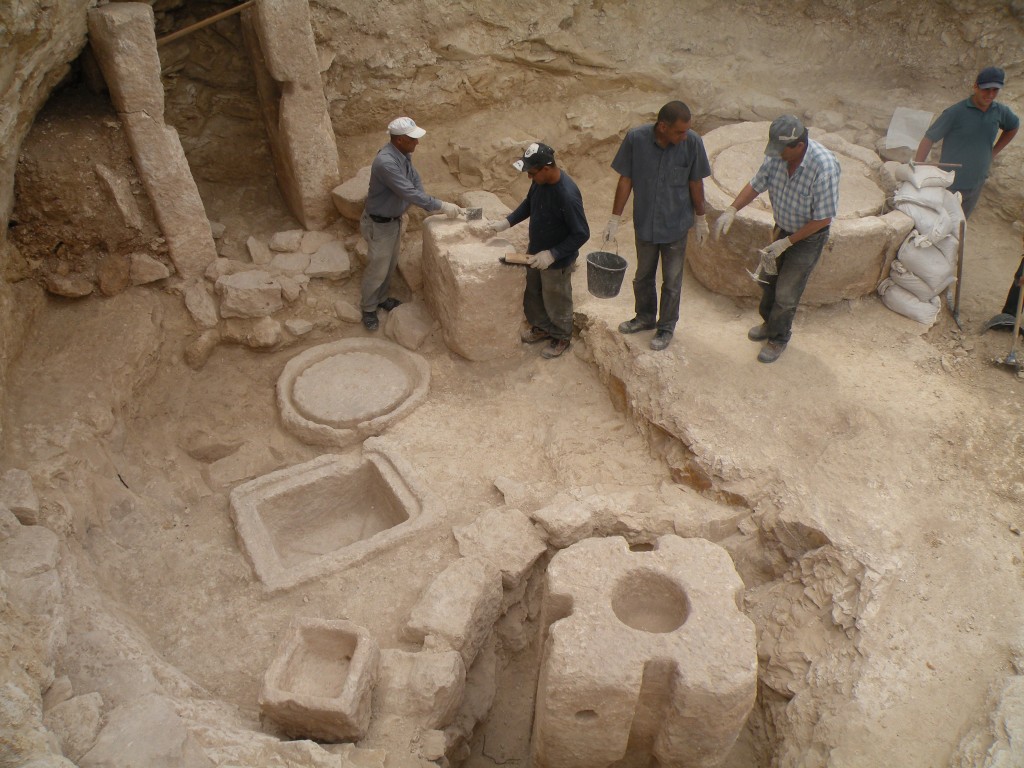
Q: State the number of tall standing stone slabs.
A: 2